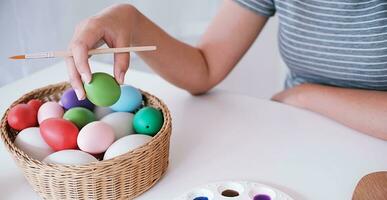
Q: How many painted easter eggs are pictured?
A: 10